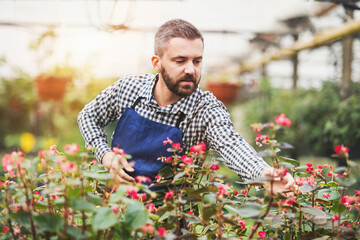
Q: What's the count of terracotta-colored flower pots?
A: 2